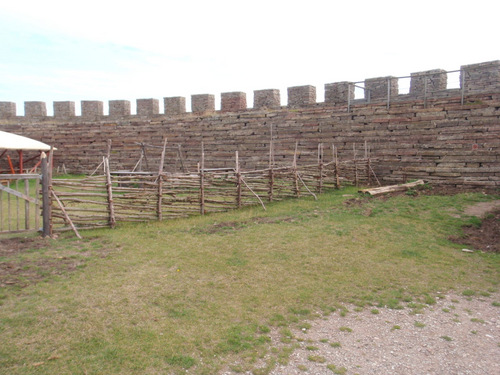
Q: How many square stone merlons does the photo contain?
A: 15